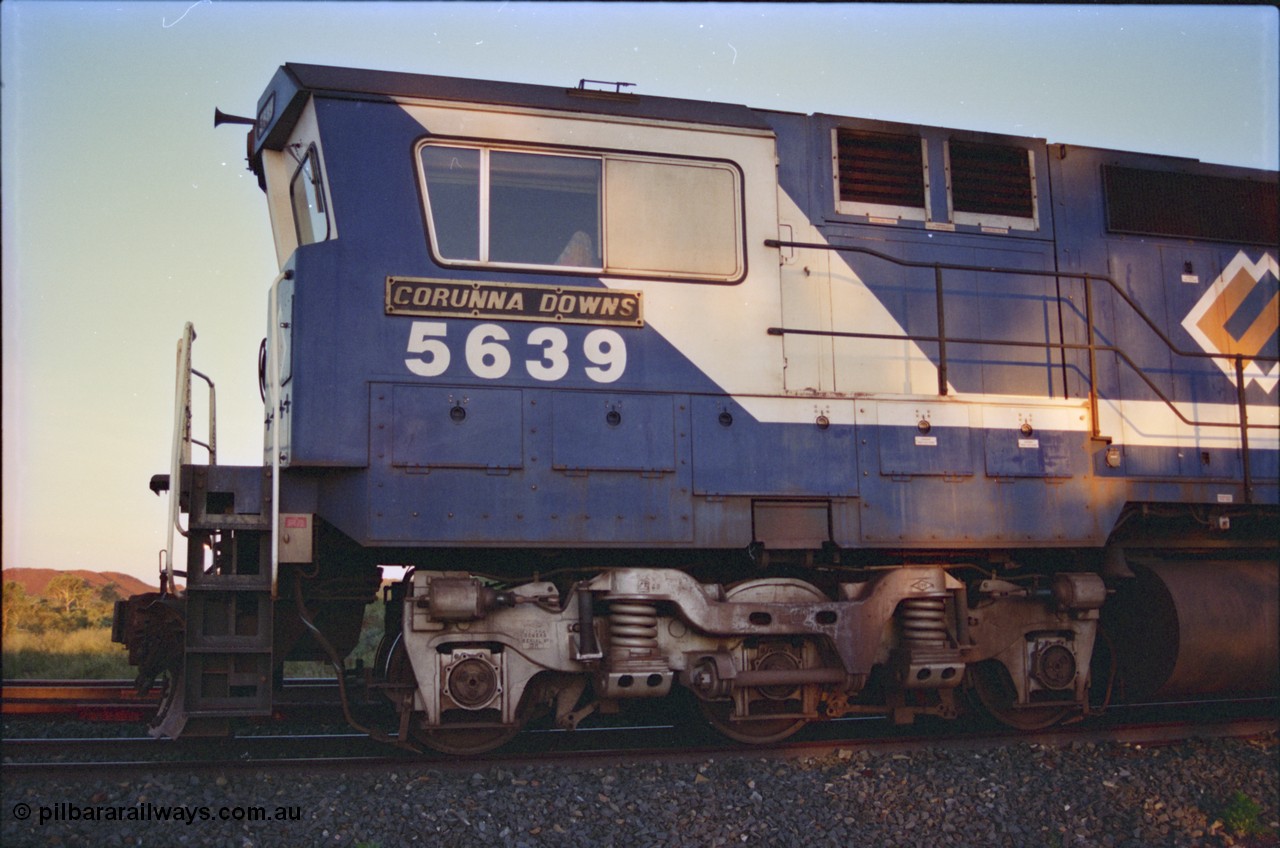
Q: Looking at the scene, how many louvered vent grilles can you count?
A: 2